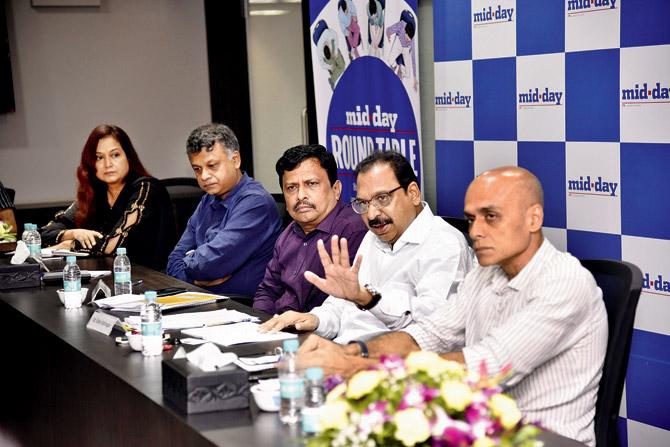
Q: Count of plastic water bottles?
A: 7